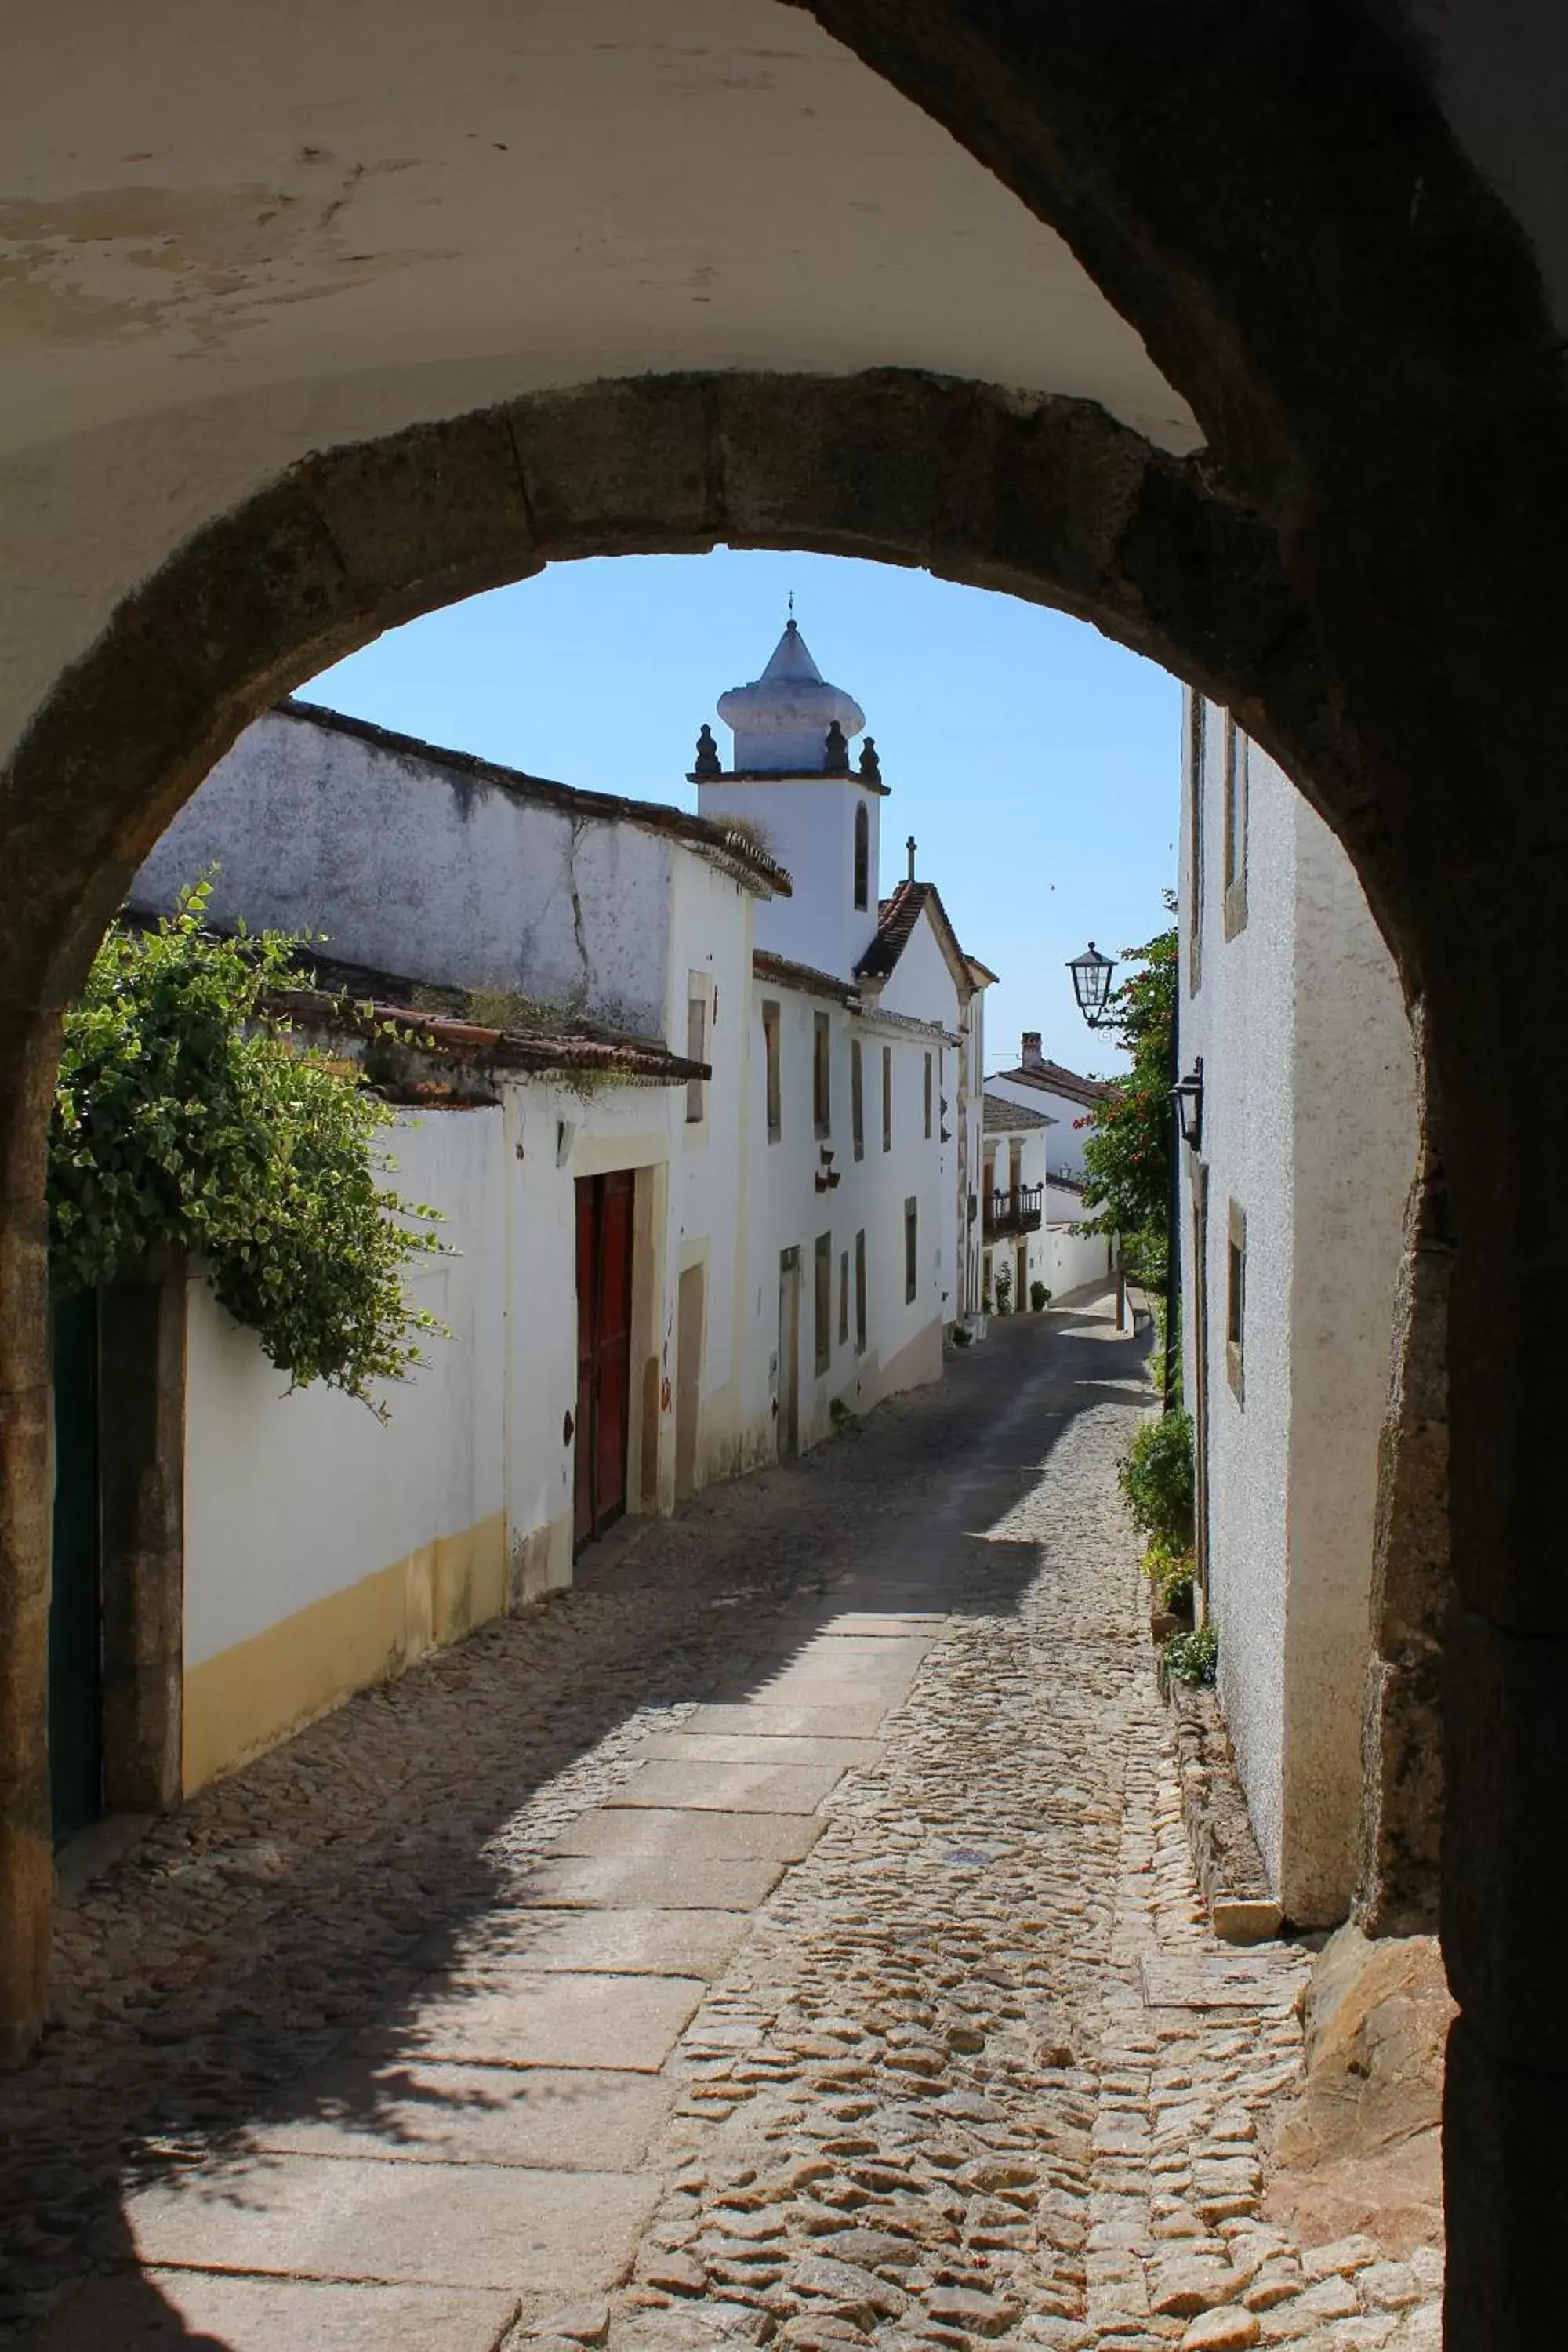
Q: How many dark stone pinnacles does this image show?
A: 3